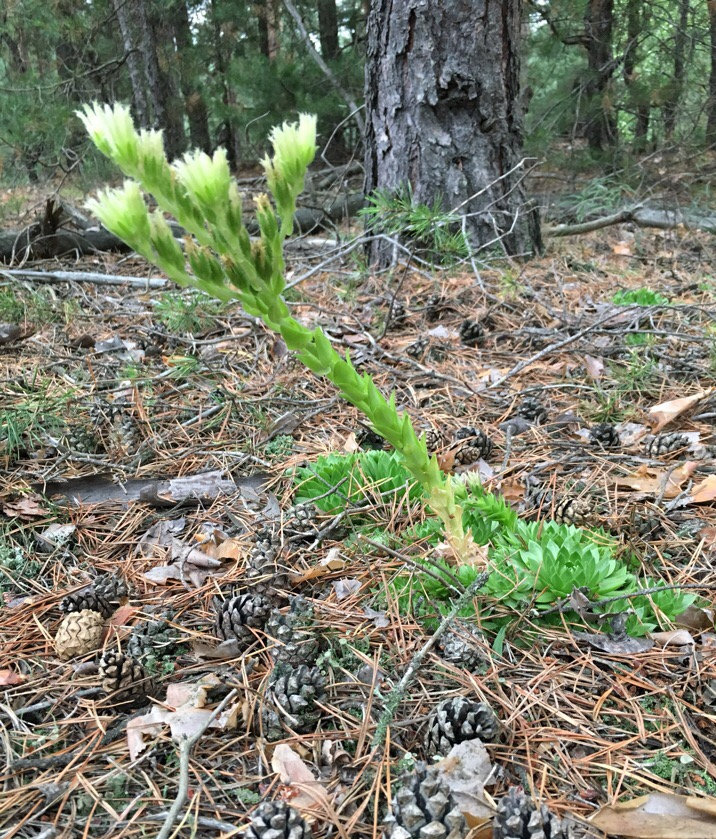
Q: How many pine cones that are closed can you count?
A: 1